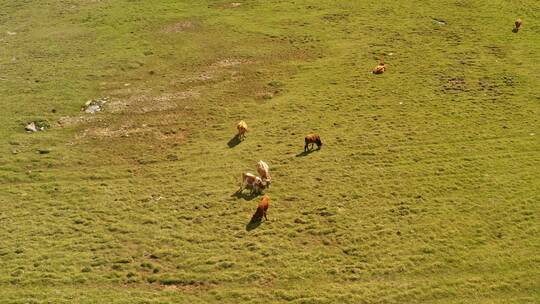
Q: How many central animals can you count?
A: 5